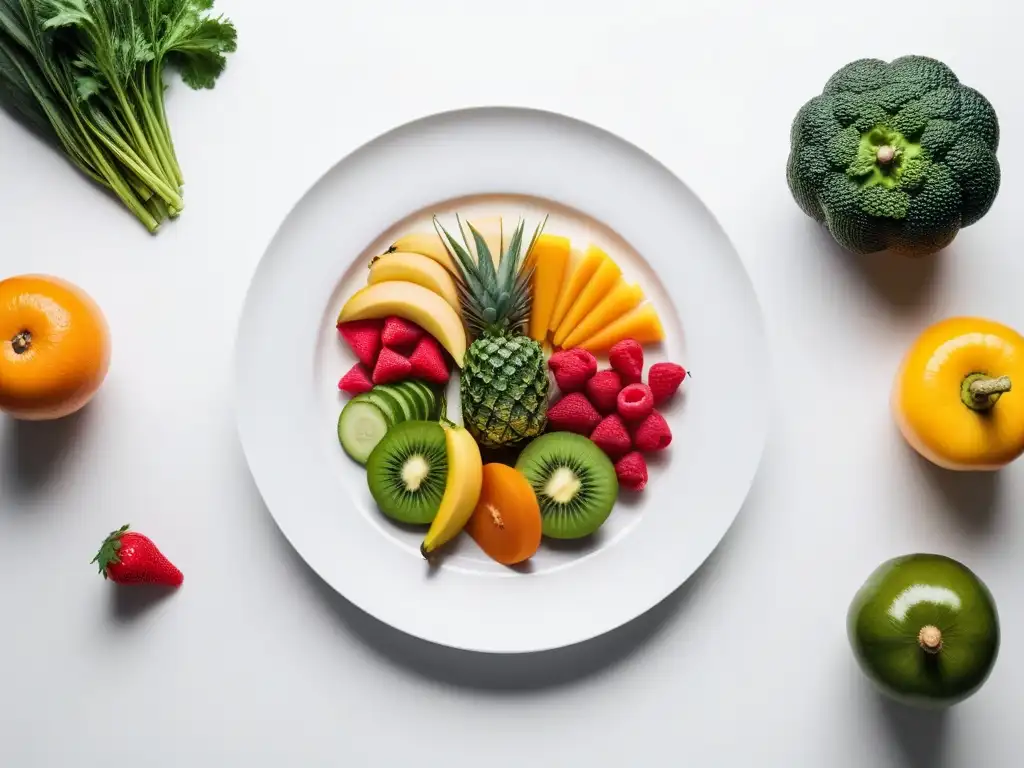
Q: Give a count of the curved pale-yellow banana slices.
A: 3